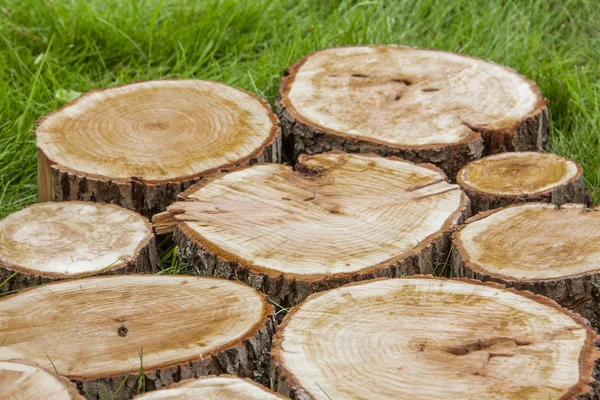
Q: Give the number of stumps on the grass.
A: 10